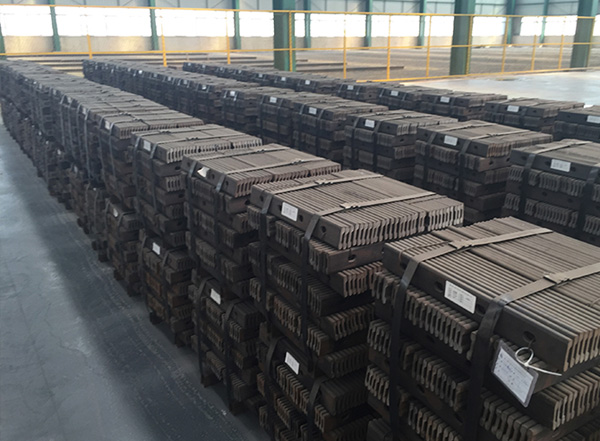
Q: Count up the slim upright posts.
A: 12